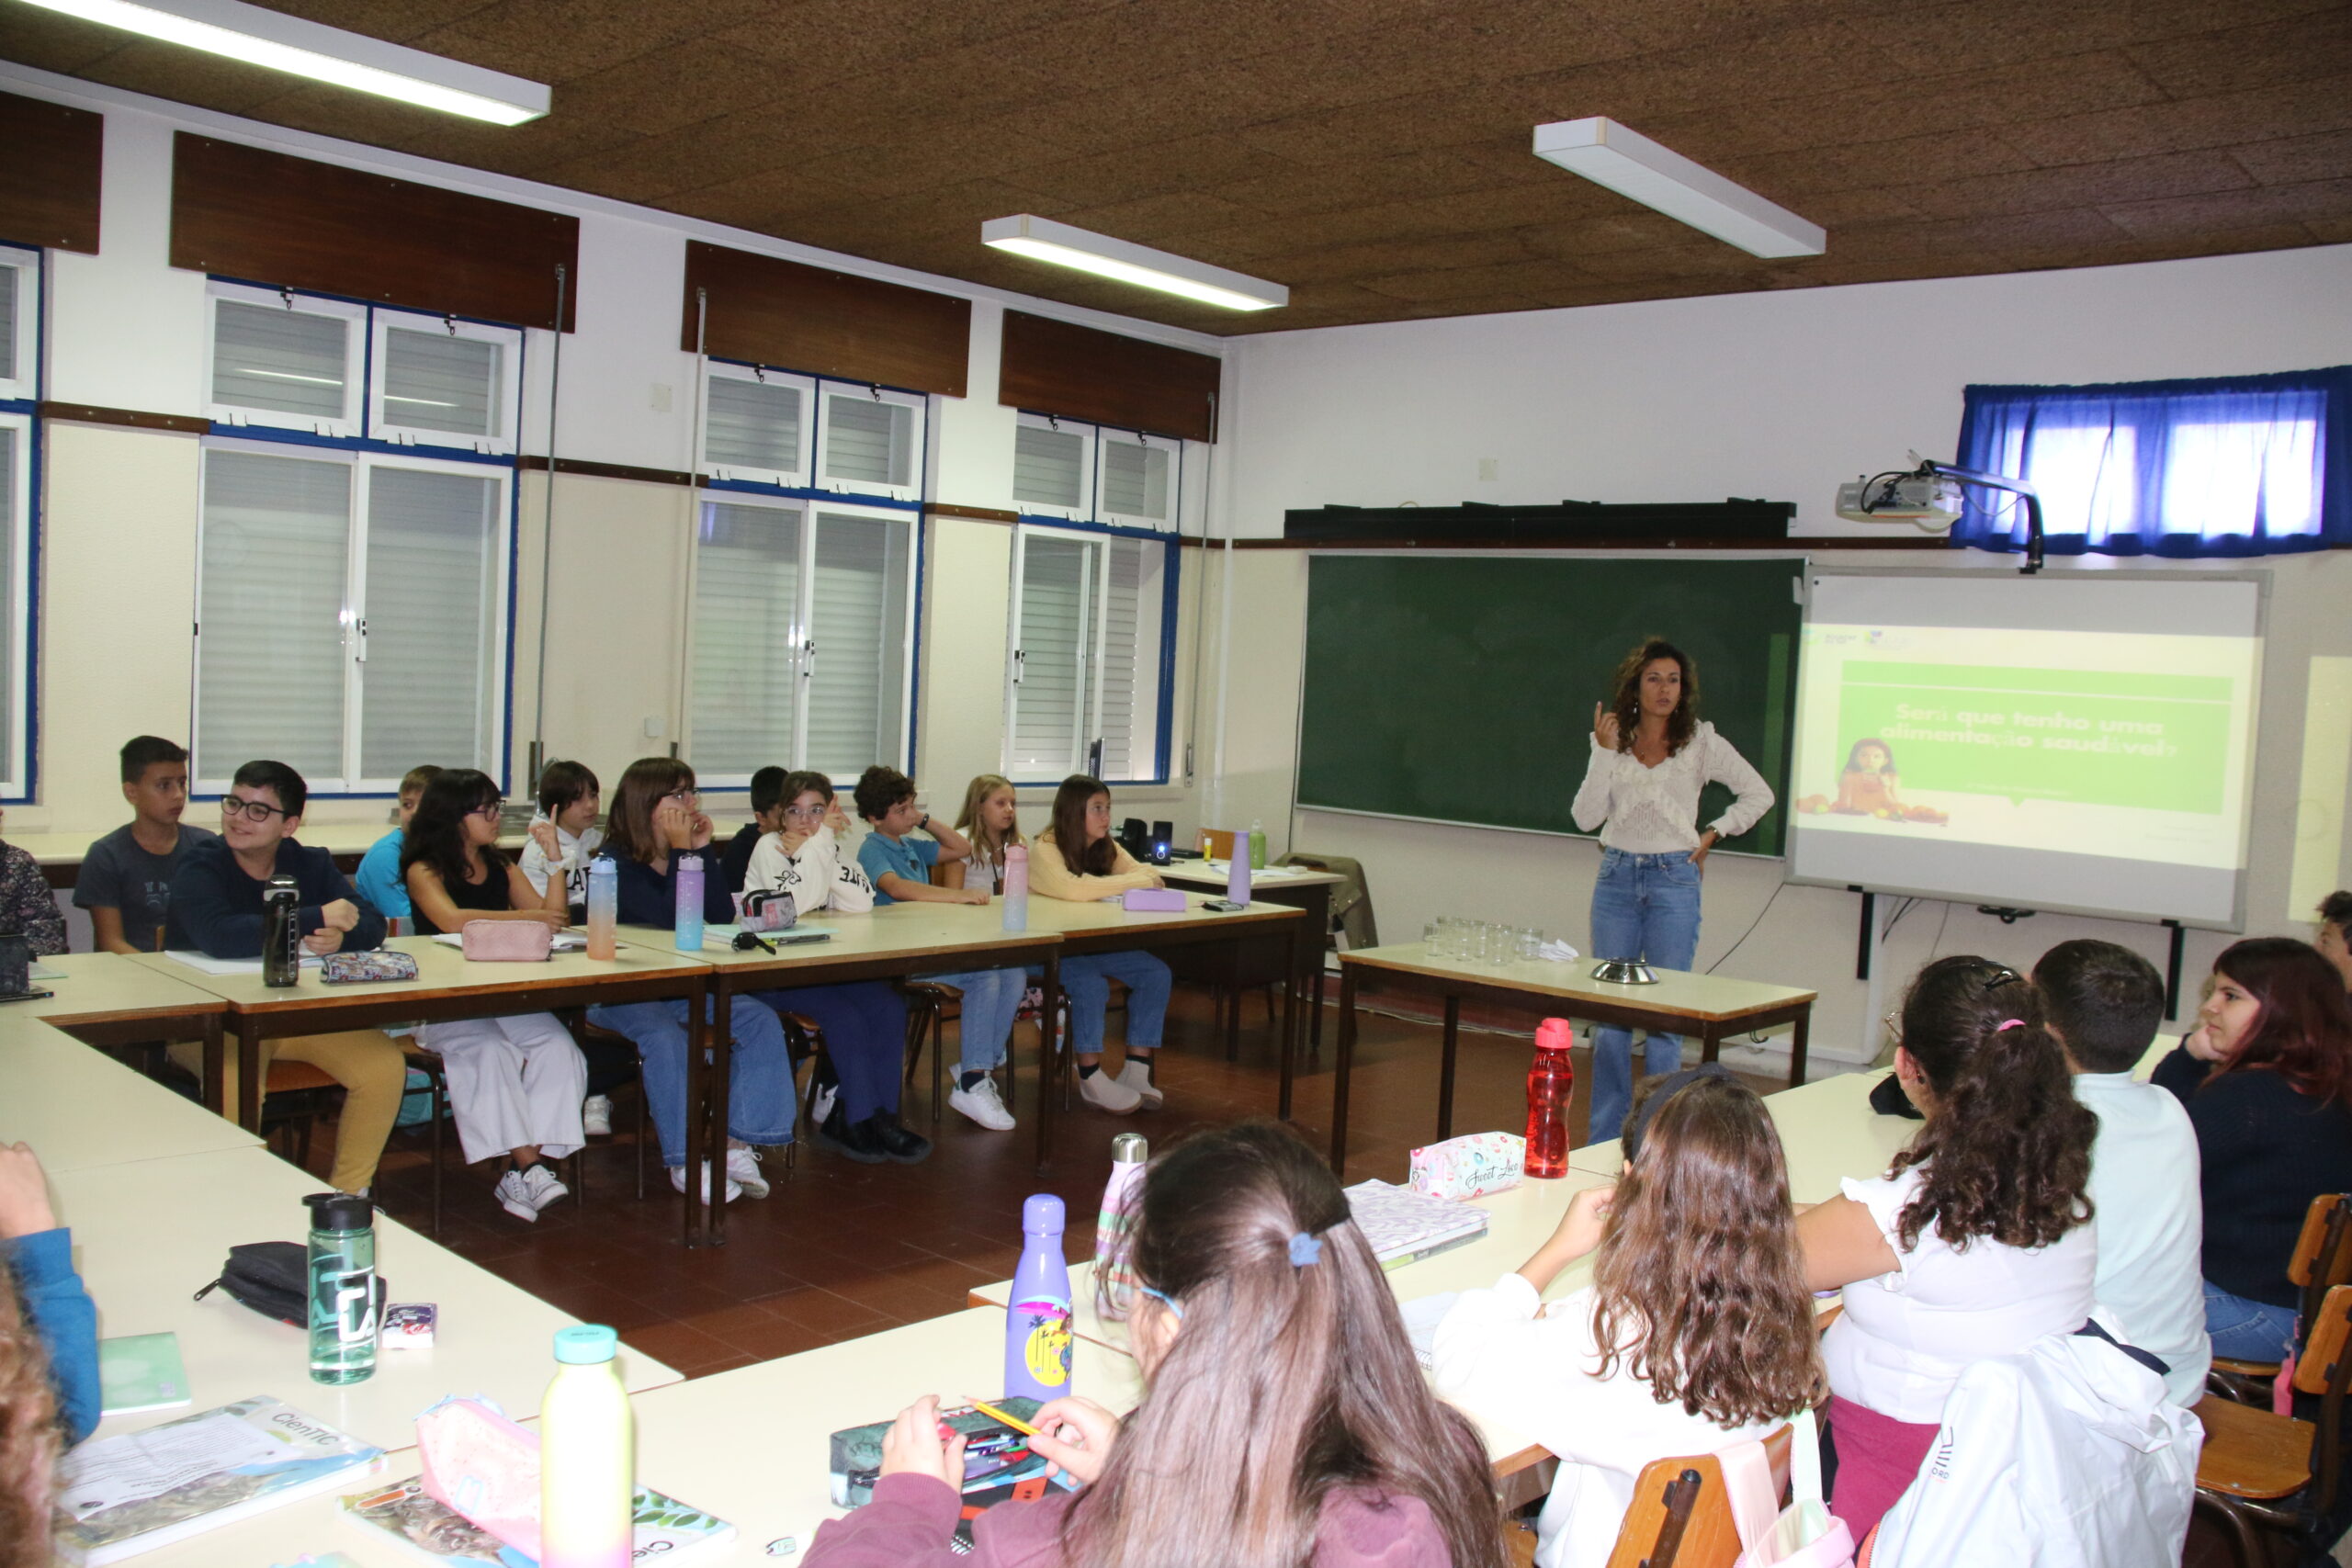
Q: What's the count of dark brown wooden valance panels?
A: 4